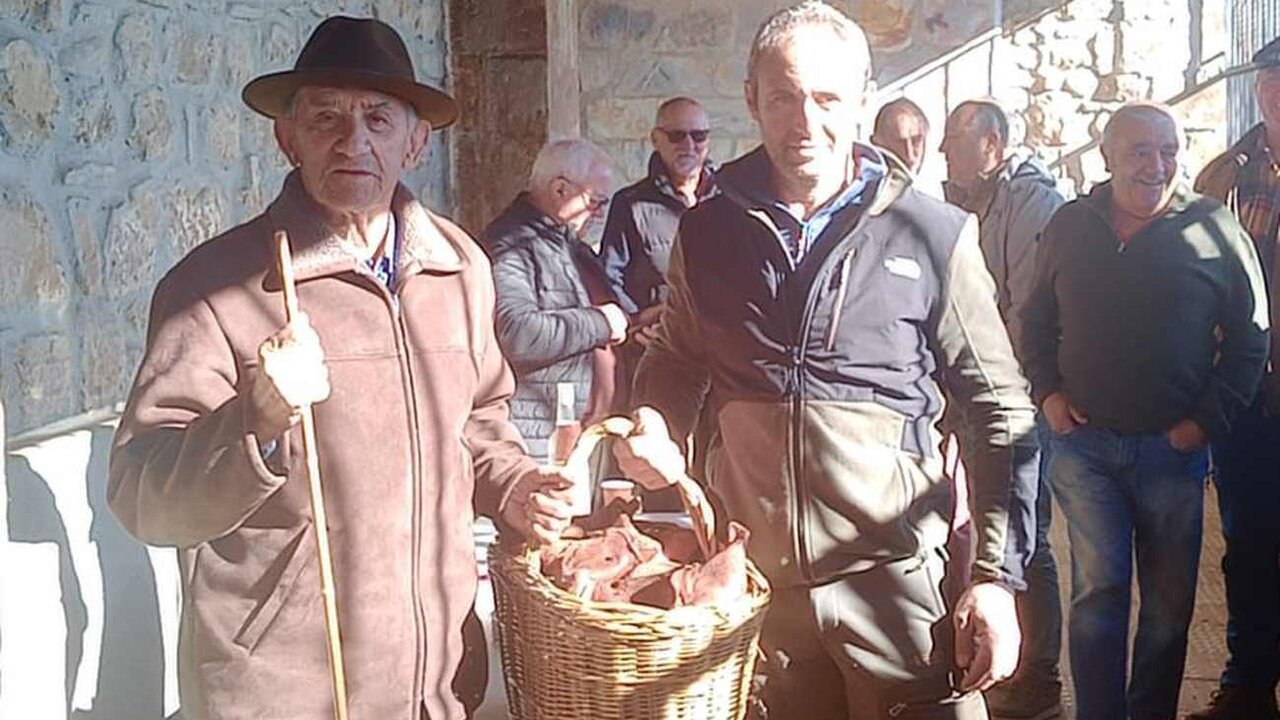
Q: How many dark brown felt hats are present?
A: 1